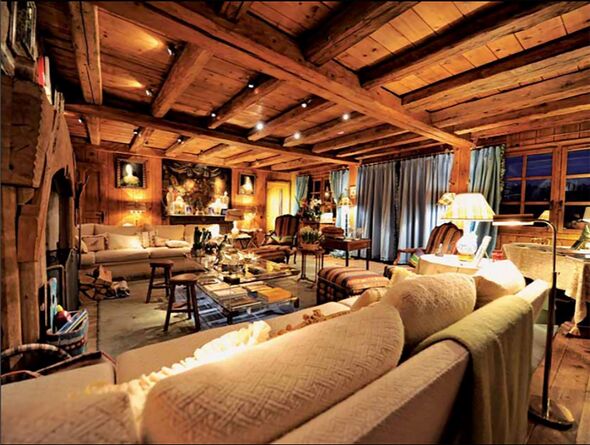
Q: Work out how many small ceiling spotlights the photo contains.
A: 11